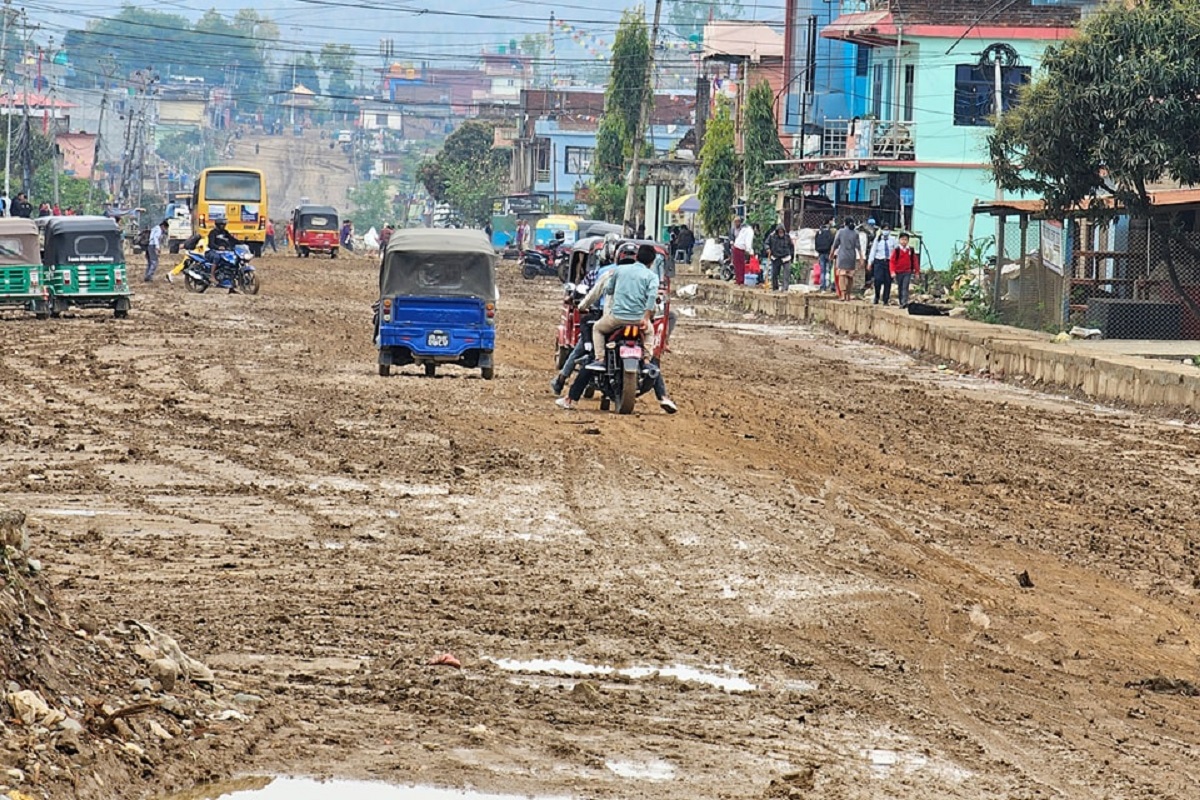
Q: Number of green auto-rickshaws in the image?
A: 2